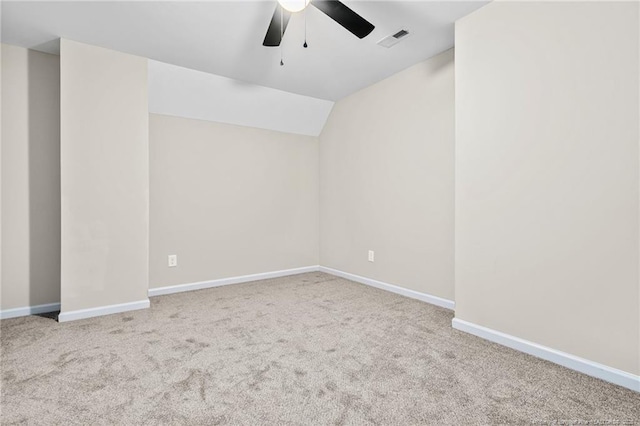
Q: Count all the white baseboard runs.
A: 5